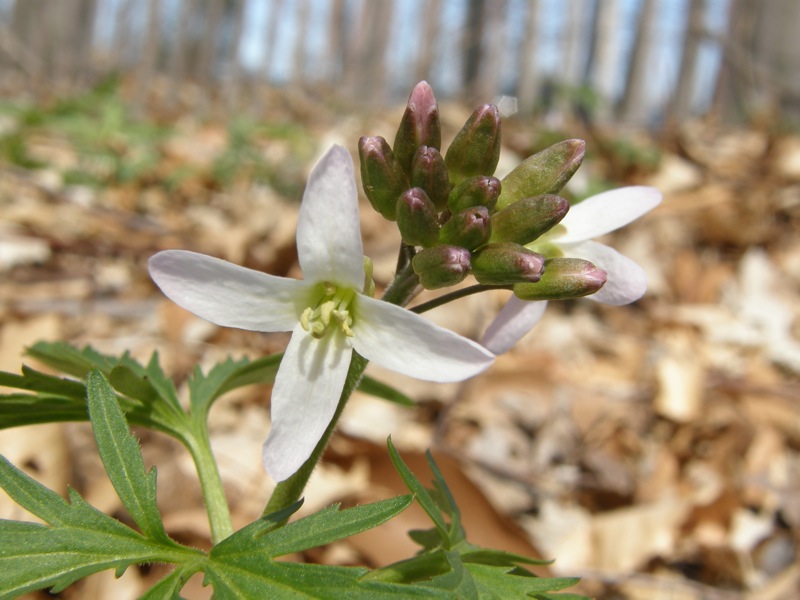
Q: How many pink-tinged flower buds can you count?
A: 12